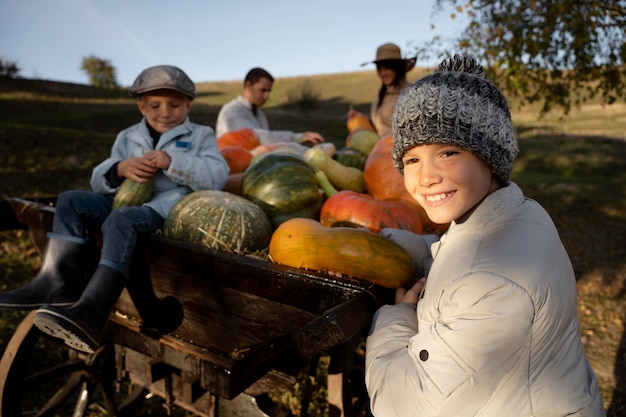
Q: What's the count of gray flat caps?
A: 1